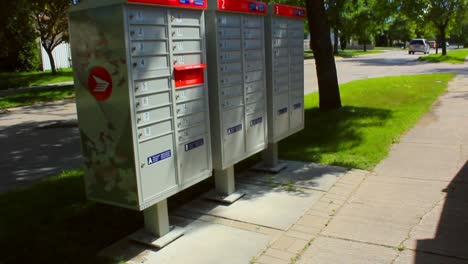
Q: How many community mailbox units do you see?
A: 3